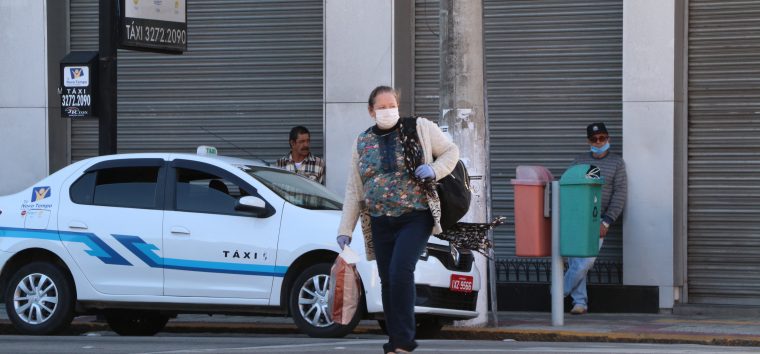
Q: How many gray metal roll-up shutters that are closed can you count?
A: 3